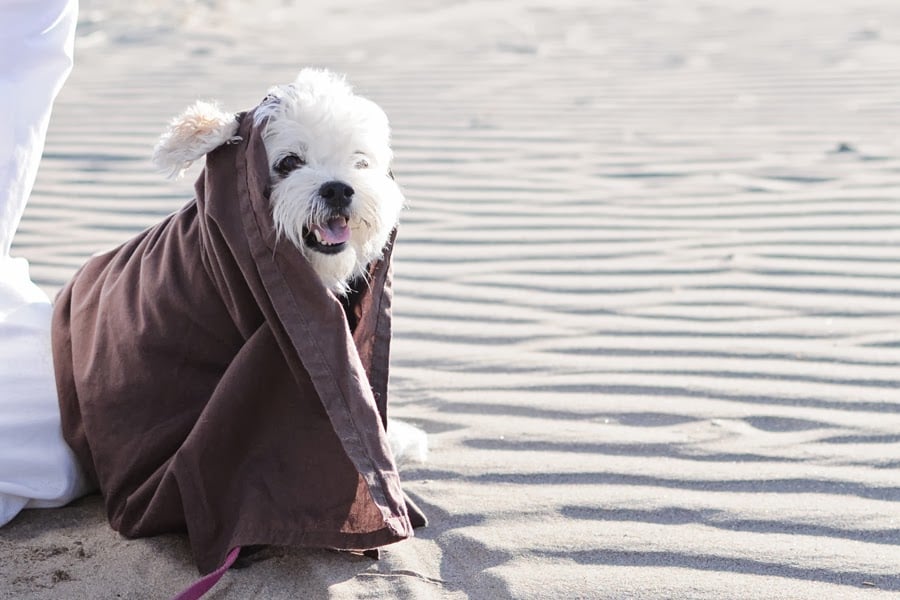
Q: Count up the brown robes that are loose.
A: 1